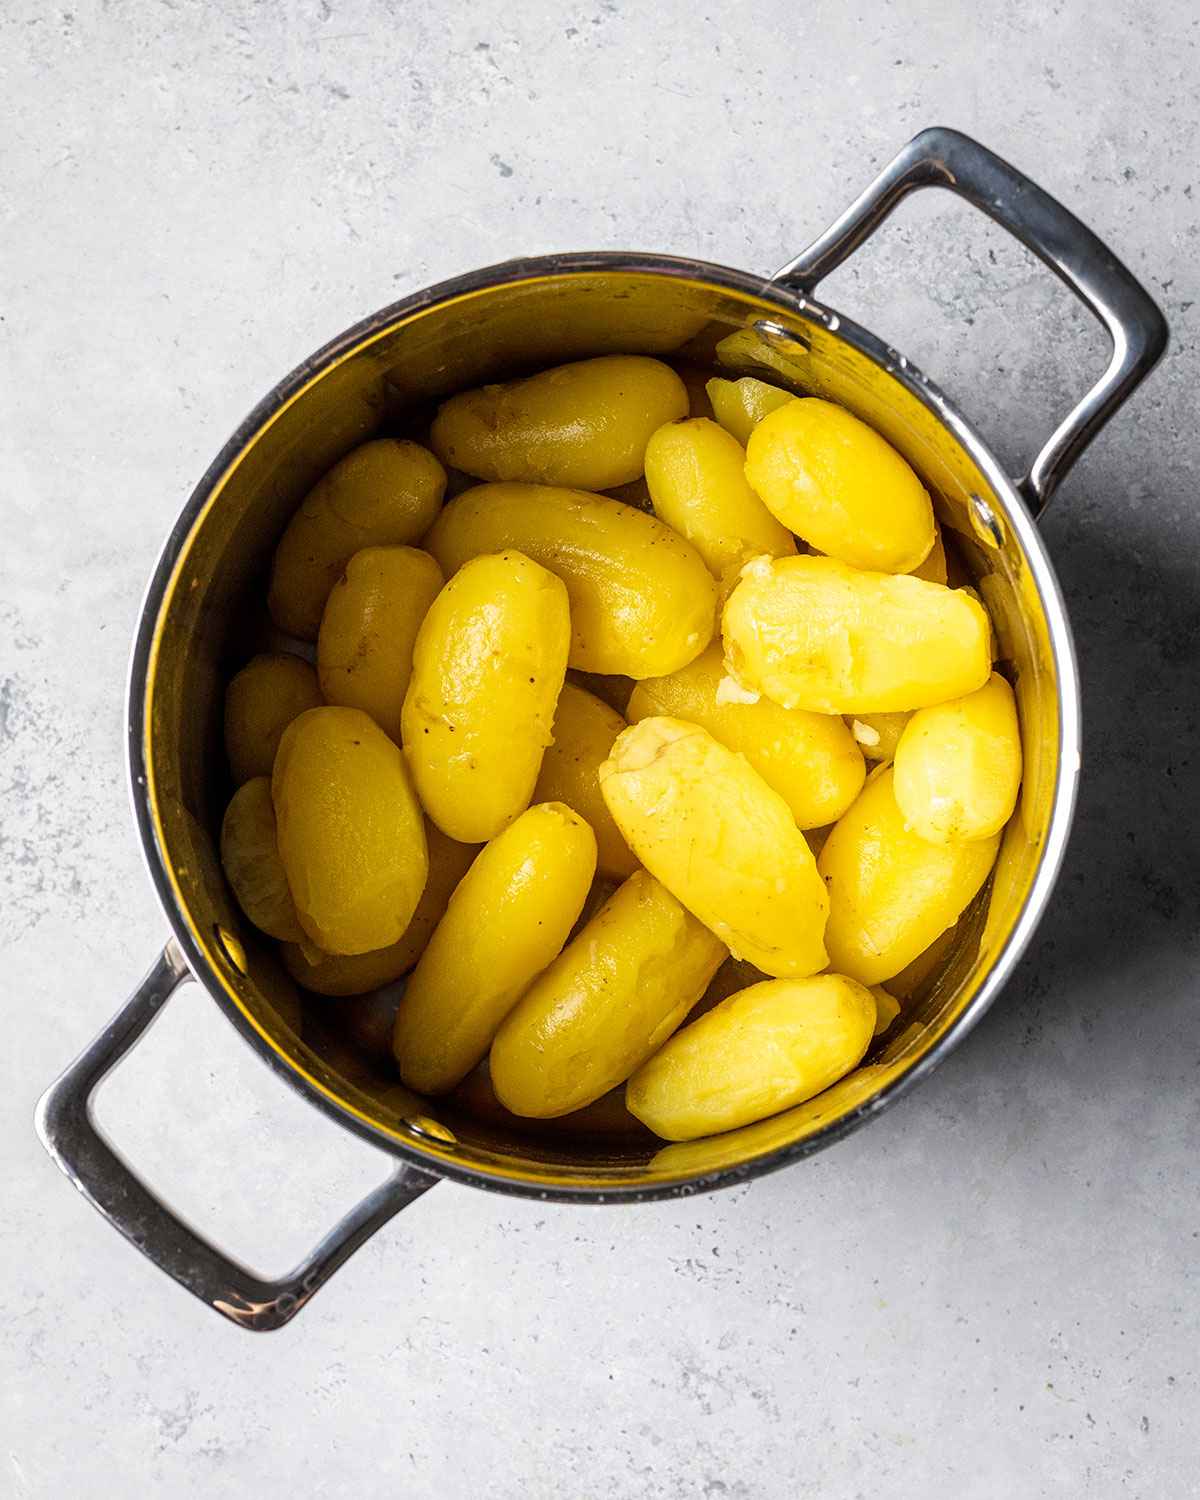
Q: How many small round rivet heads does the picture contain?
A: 4